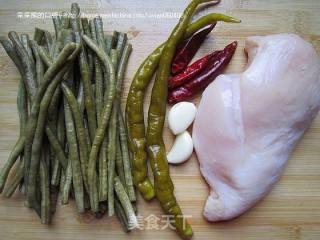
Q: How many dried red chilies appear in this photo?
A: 3